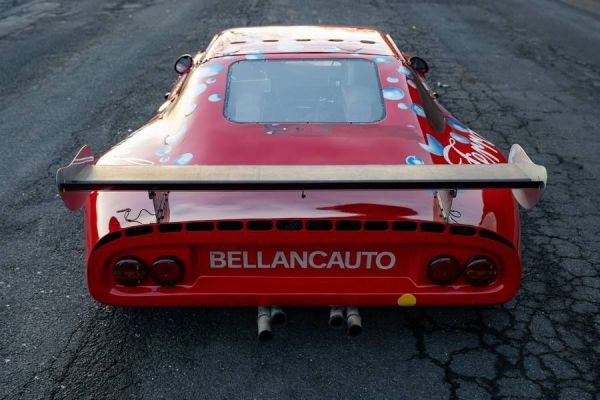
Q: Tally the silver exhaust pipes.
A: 4